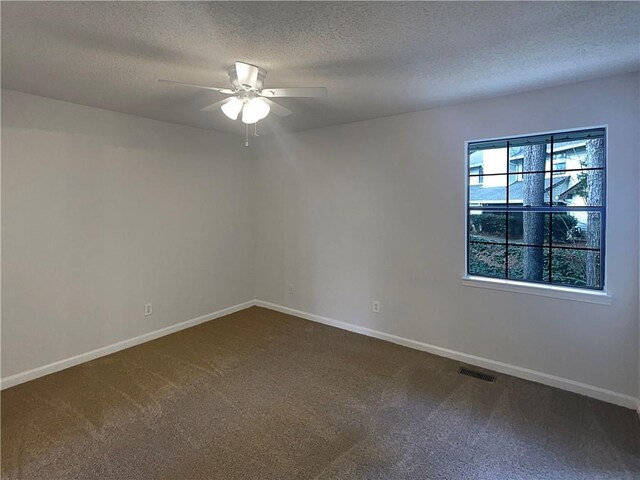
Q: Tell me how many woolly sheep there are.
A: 0